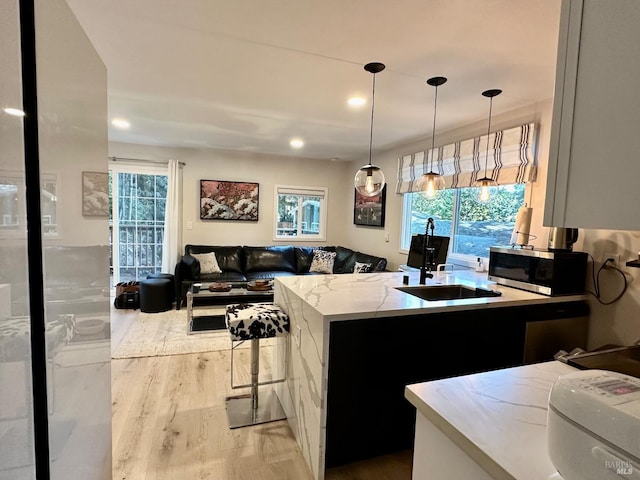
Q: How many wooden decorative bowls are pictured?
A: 2